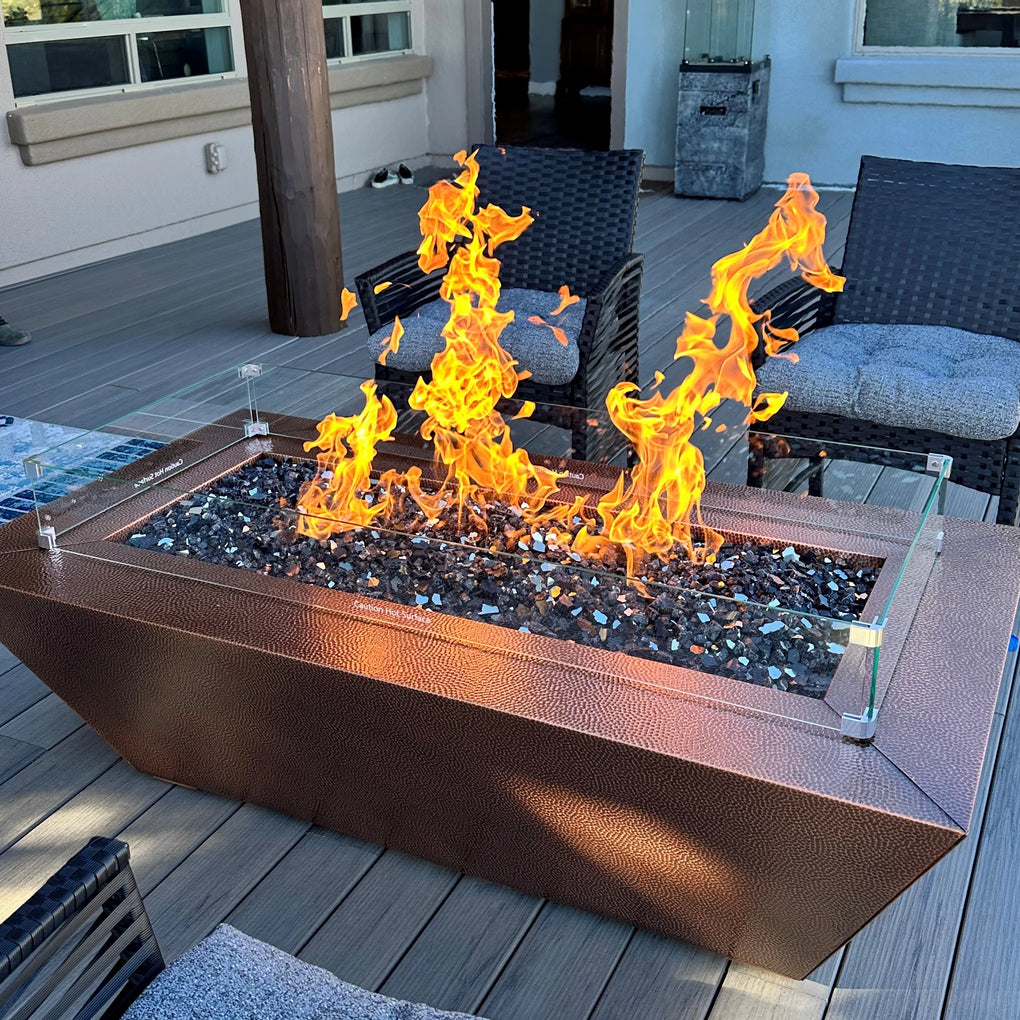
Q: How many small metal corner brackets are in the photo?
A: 8